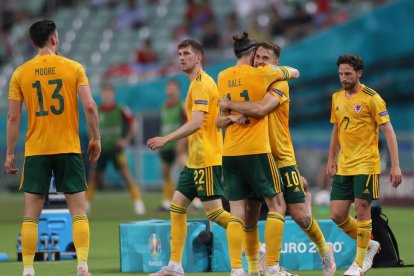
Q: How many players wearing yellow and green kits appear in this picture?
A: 5